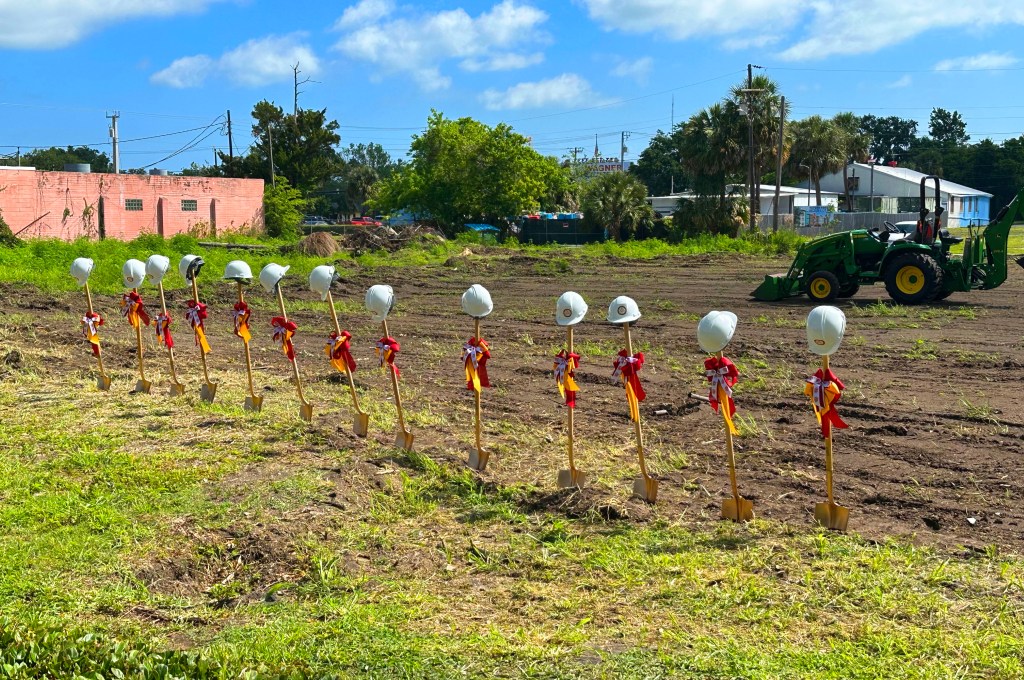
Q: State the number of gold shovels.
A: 13